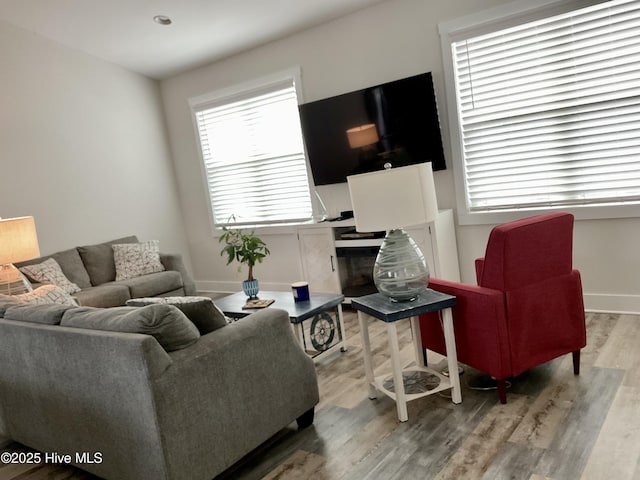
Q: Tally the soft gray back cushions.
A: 5